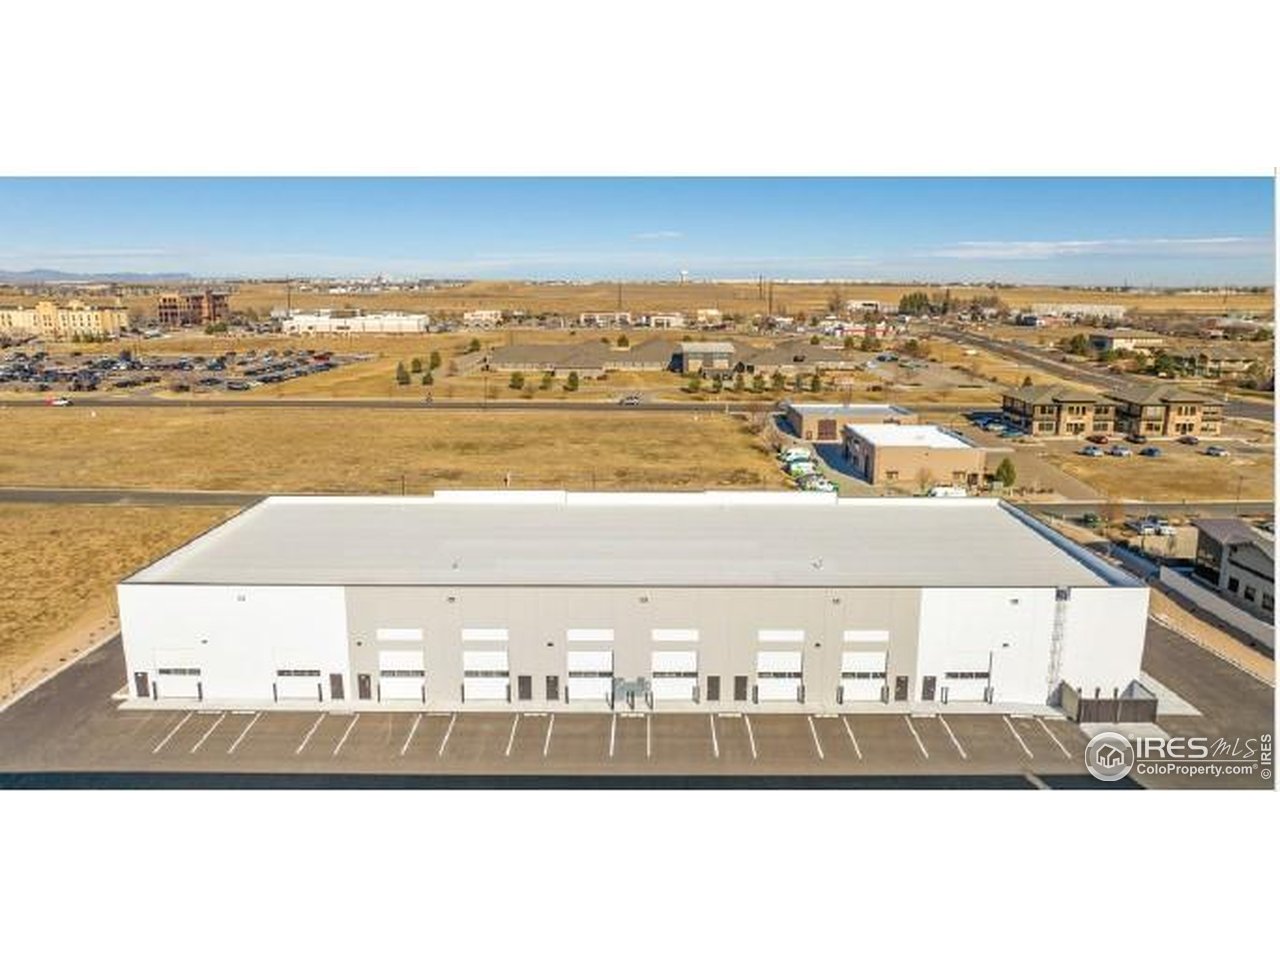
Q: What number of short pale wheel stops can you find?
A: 11